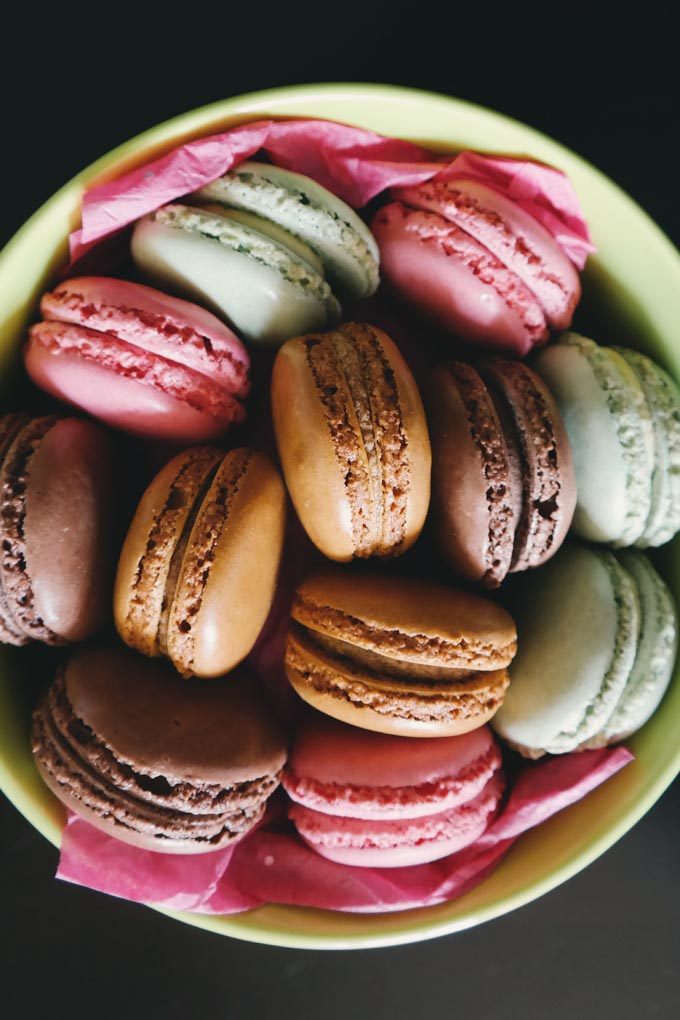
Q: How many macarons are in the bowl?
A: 12